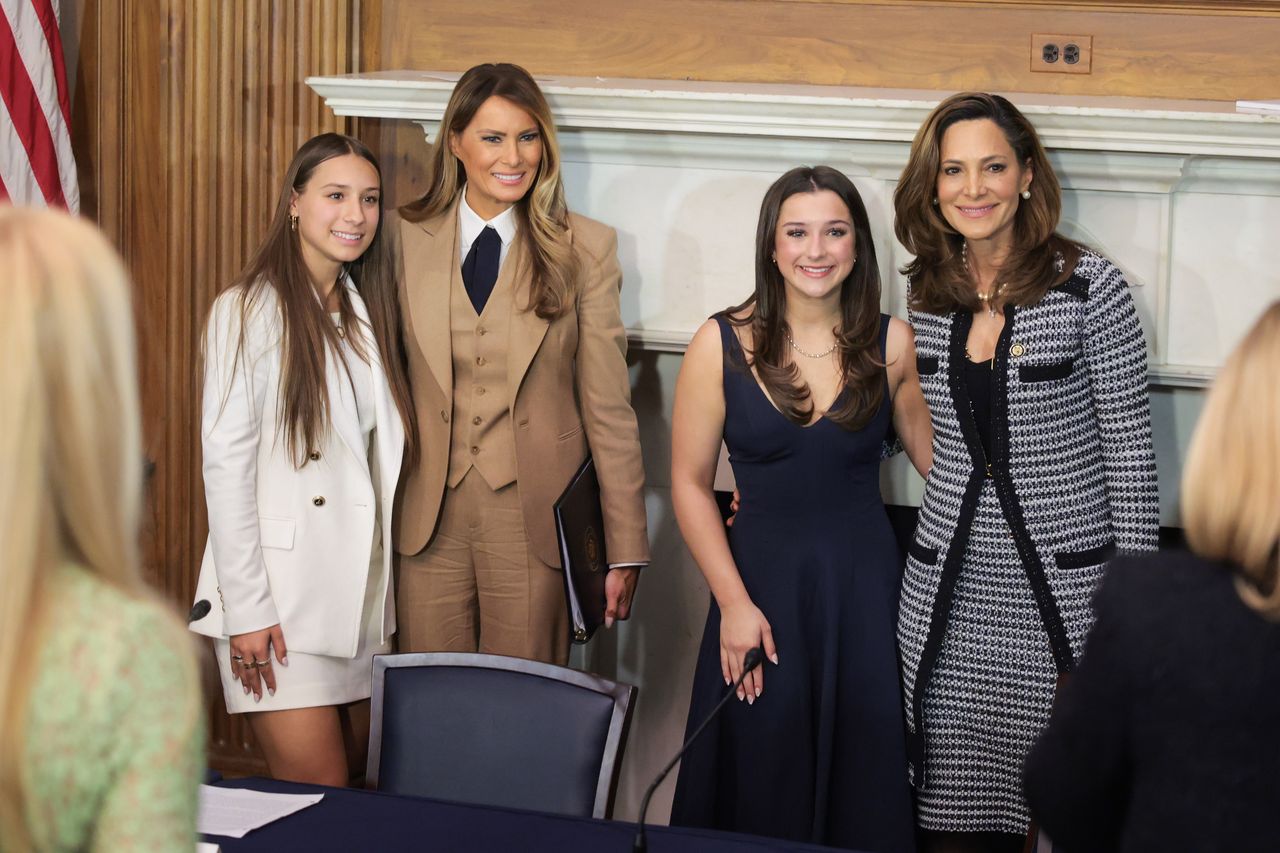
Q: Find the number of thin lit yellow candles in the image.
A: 0